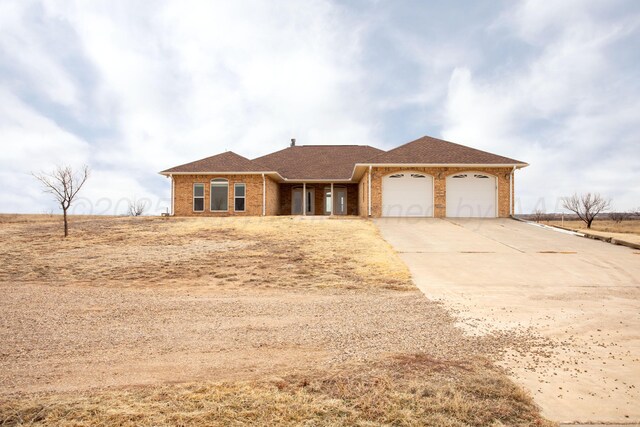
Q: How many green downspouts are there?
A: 0